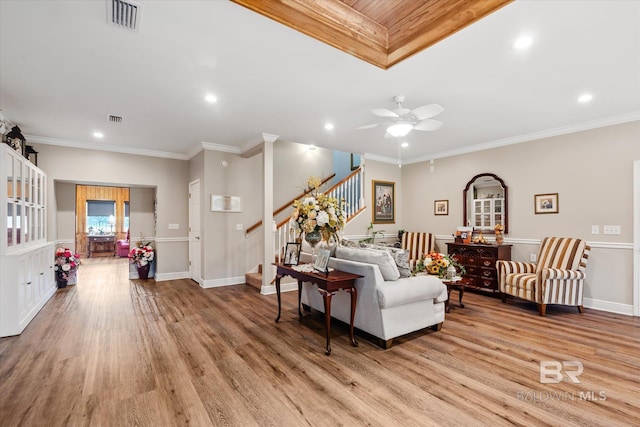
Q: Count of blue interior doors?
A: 0